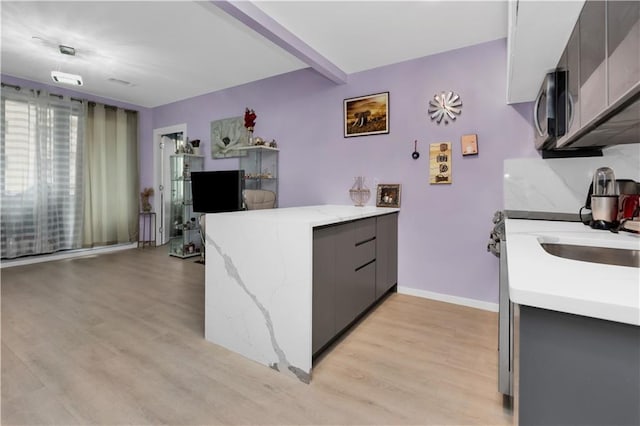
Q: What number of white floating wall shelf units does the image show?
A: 0